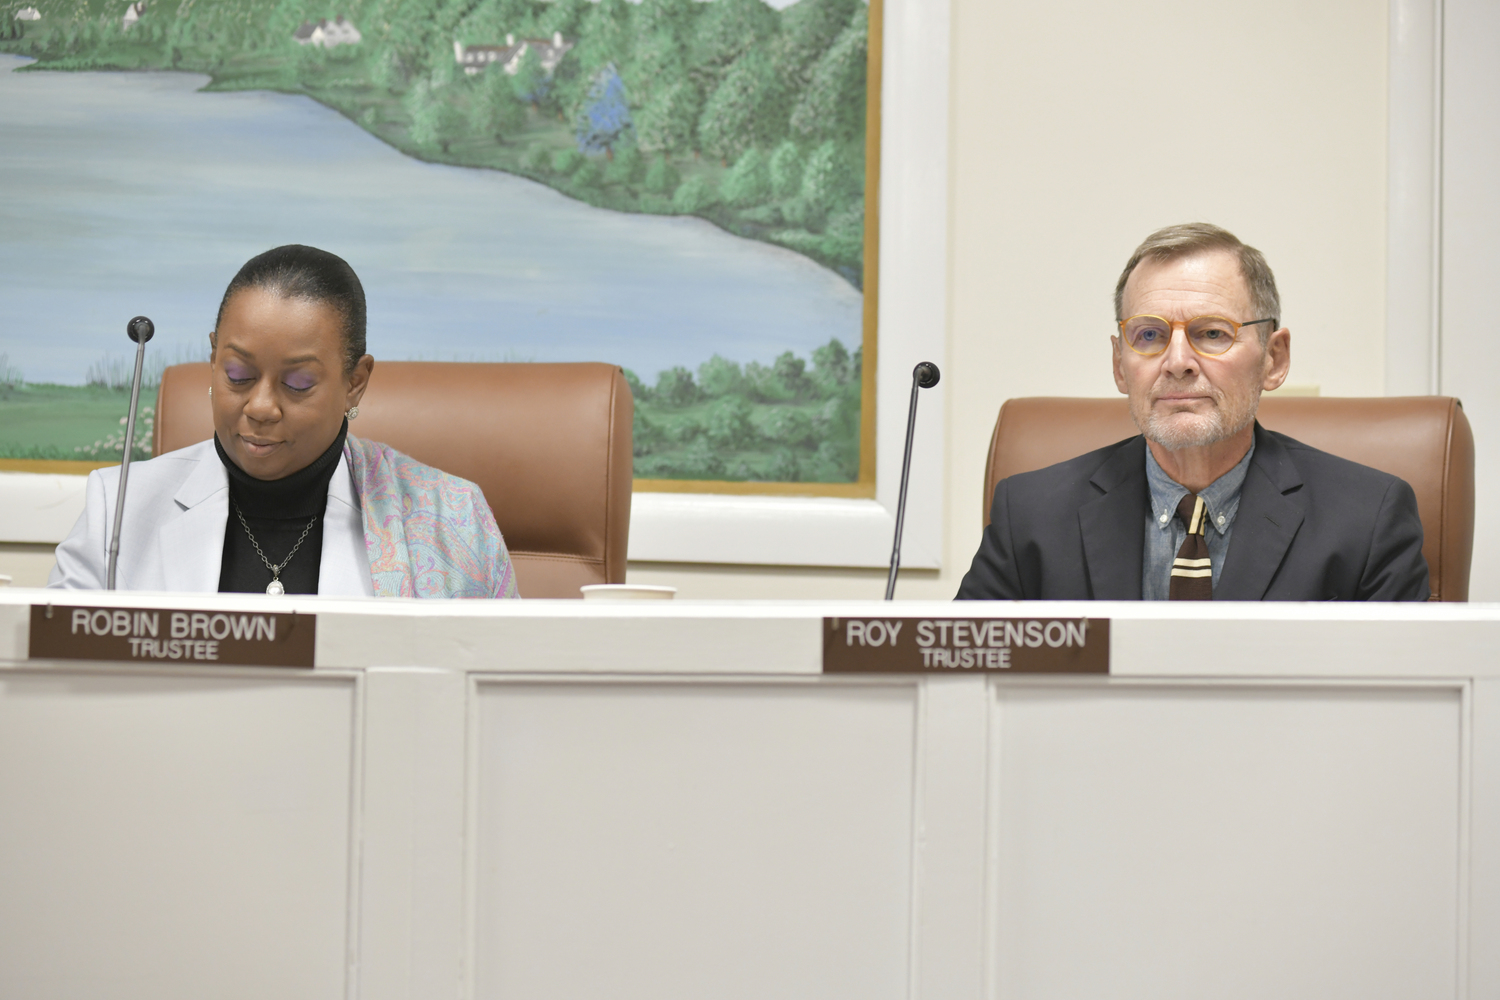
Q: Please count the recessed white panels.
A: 3